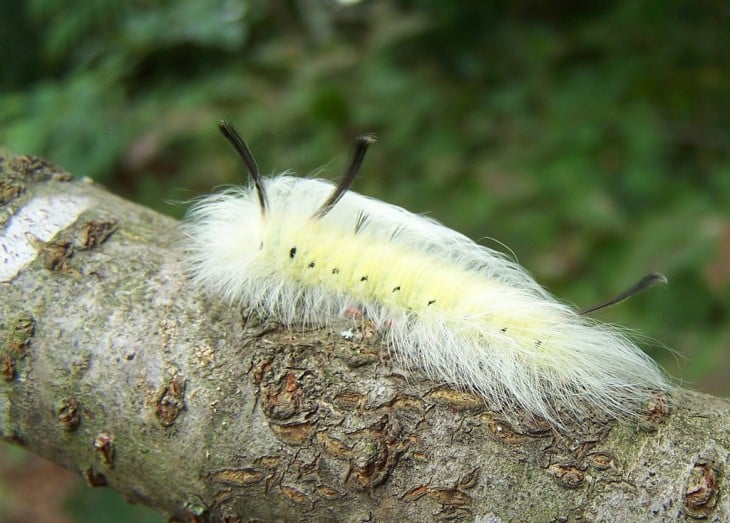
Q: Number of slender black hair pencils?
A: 3